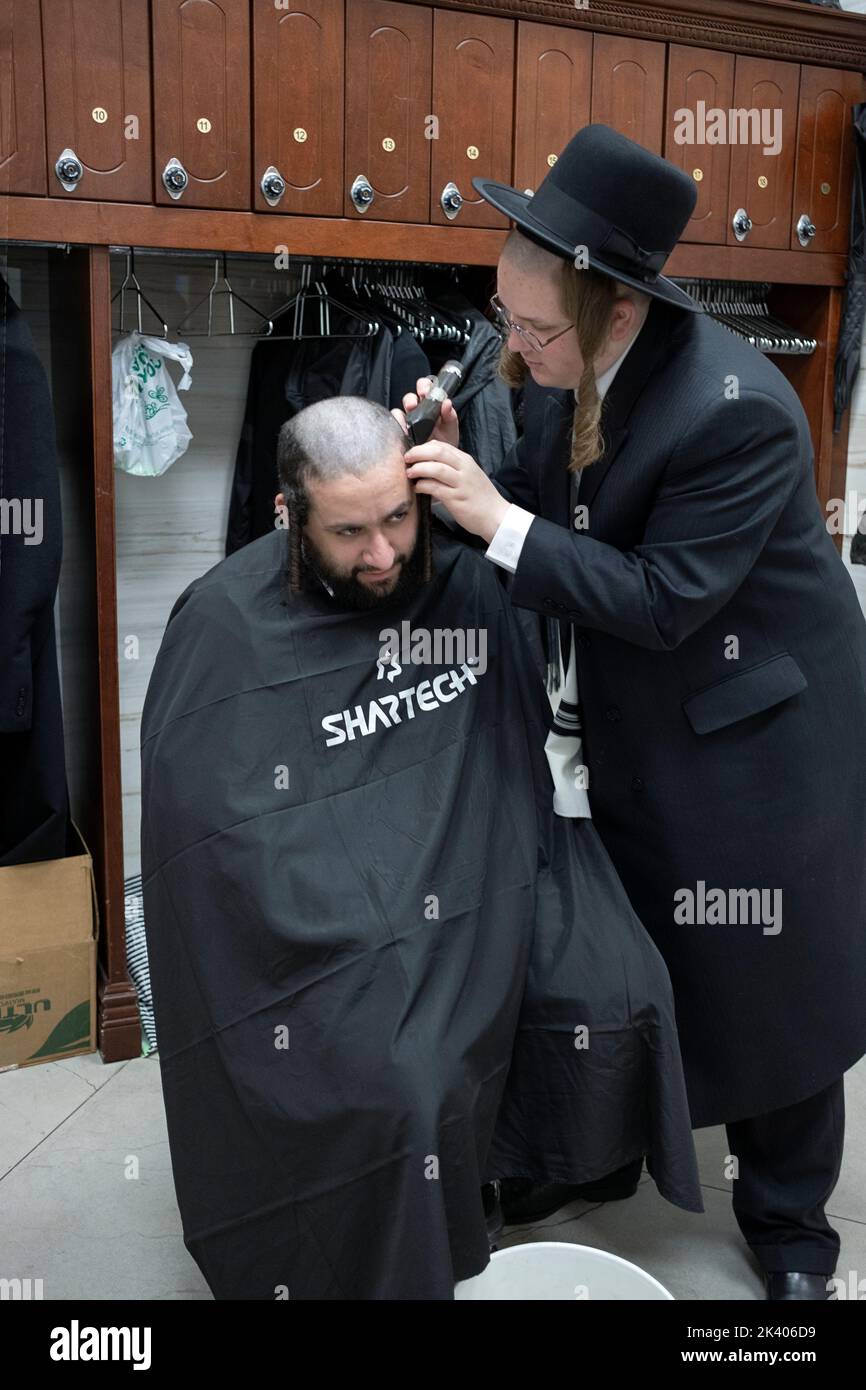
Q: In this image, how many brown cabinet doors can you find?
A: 11